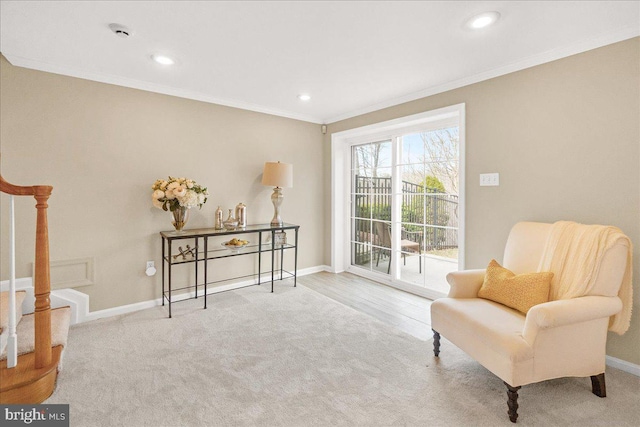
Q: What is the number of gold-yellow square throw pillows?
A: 1